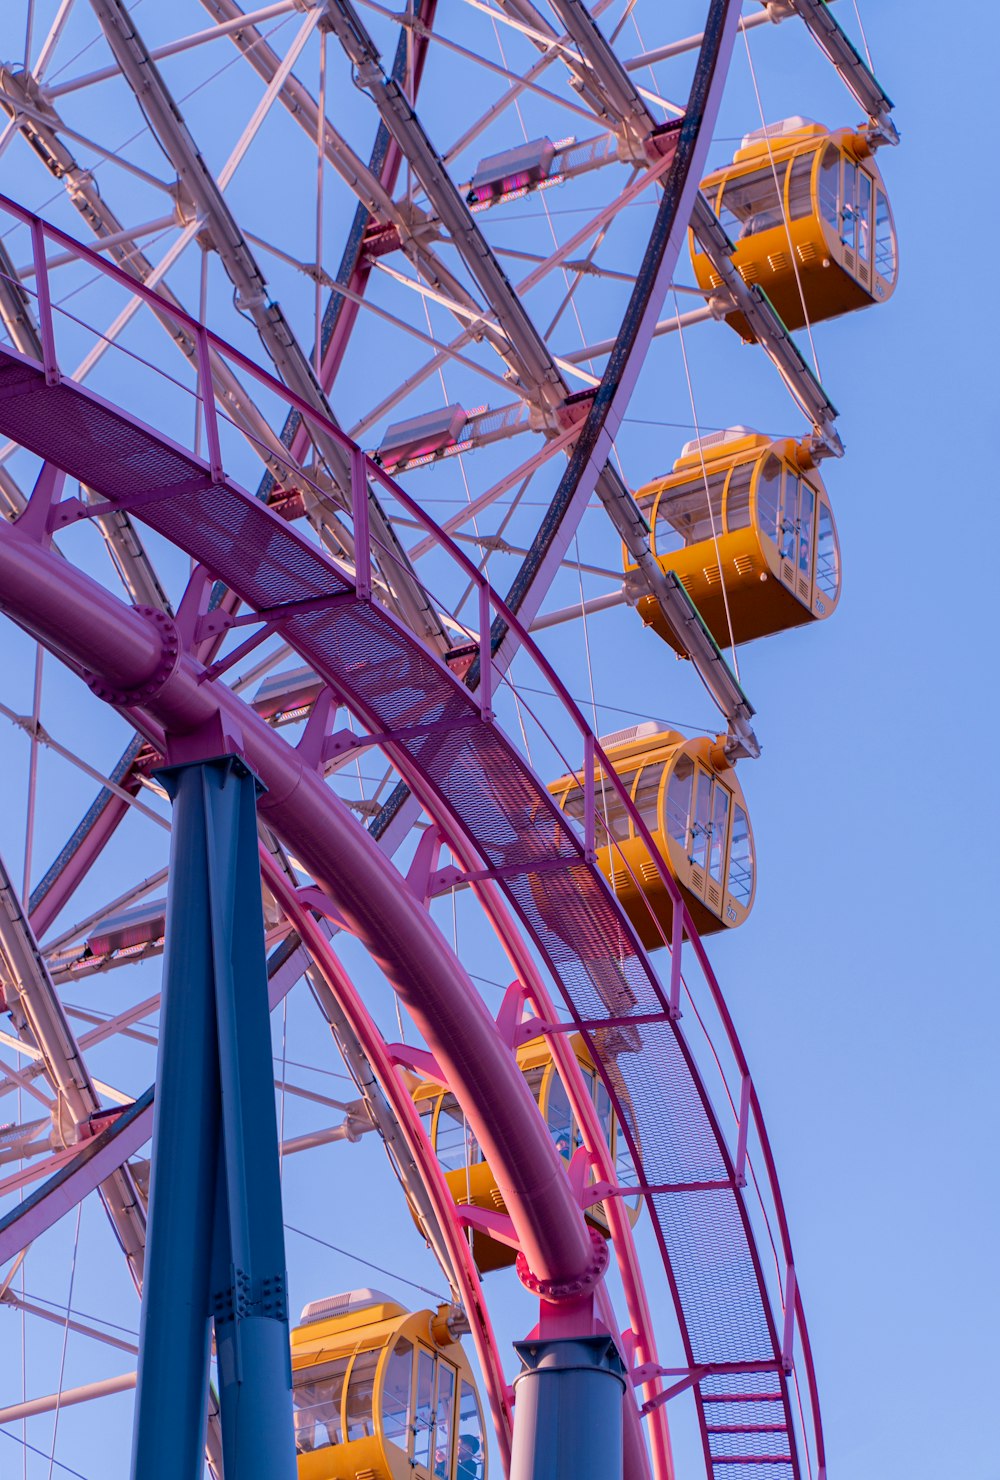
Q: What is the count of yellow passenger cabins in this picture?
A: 5